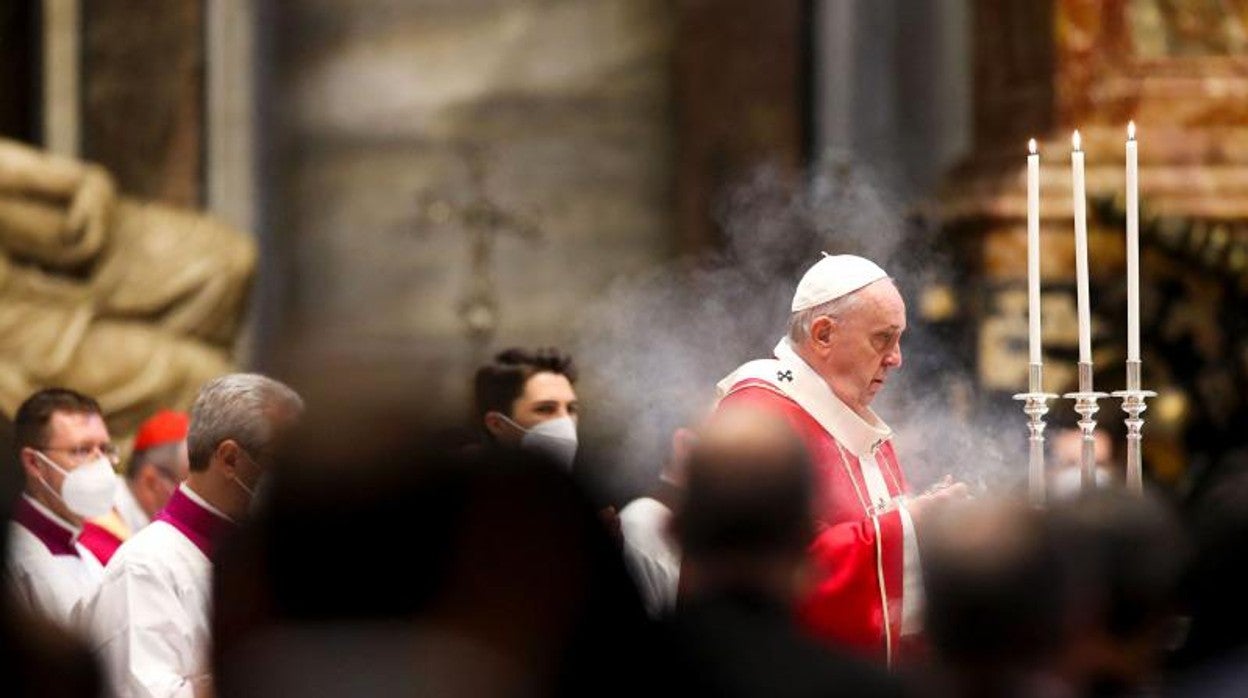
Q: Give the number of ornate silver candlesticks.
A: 3